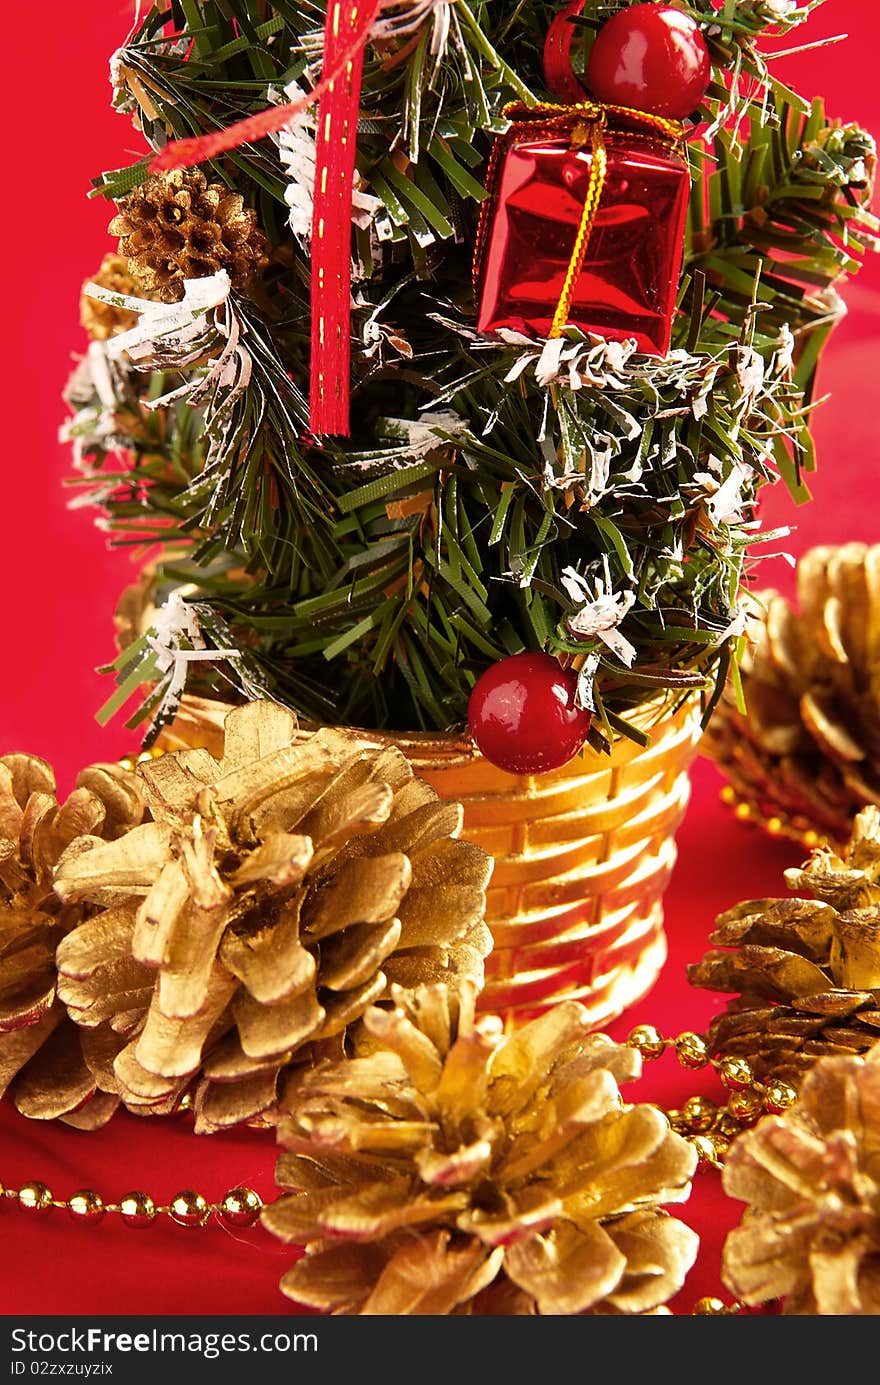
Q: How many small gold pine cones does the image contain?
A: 2